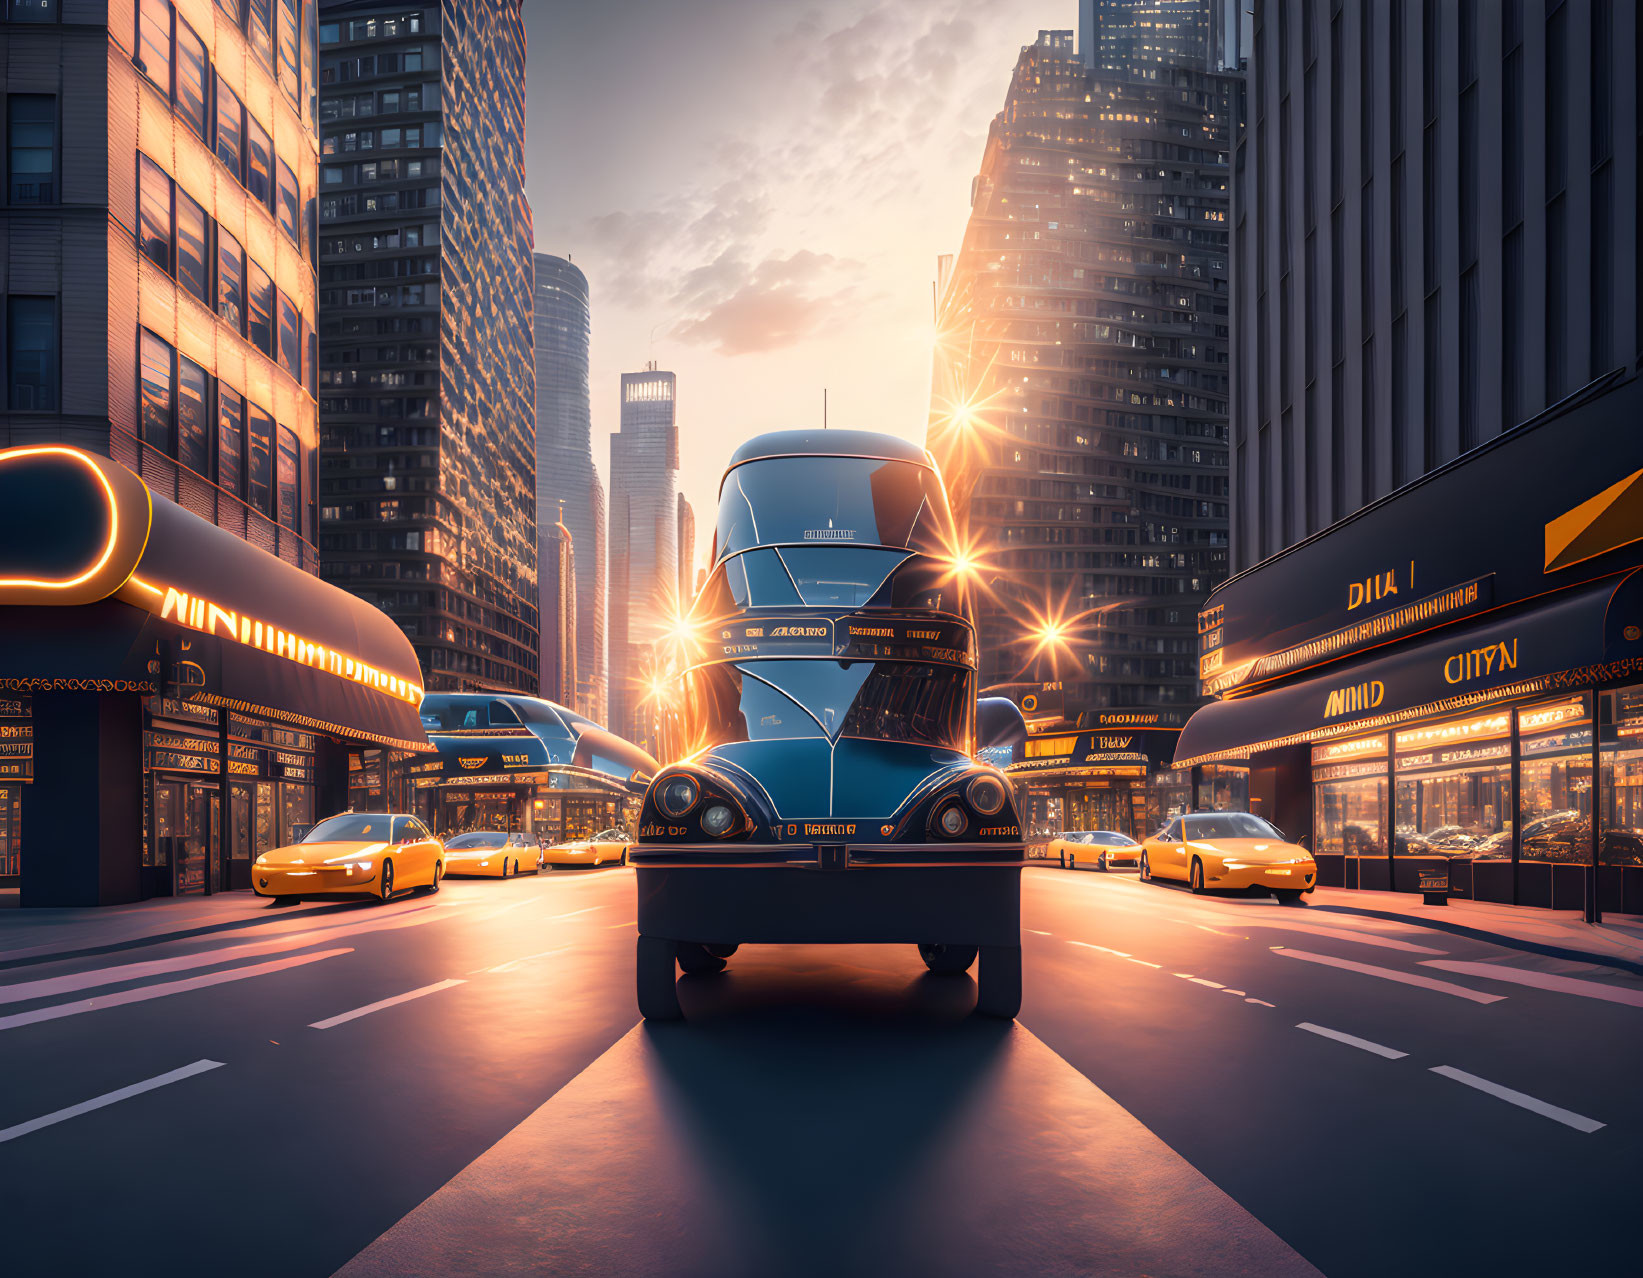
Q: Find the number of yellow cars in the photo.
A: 5